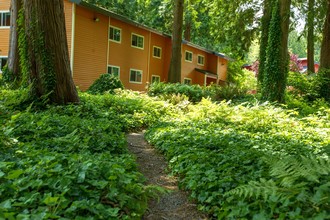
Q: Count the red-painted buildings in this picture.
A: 1